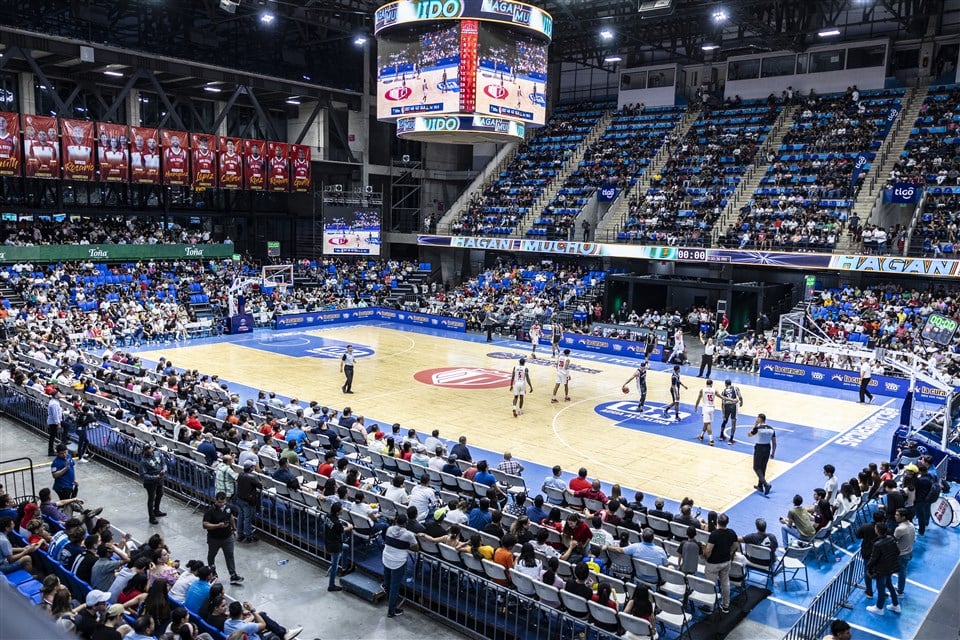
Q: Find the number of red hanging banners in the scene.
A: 11